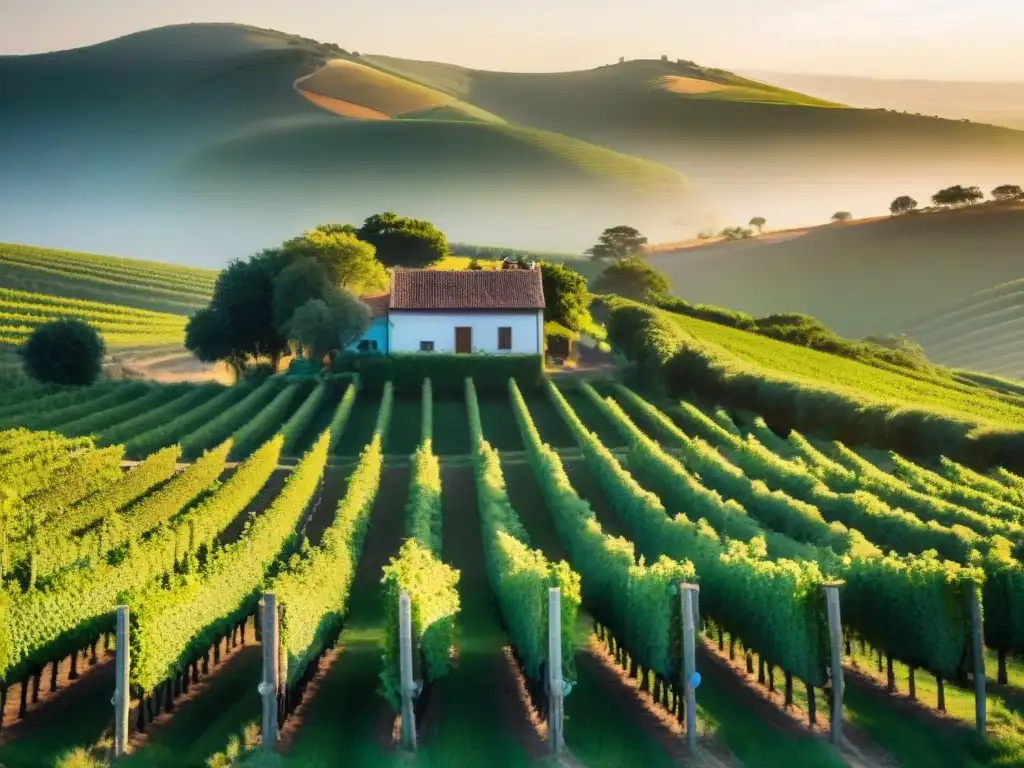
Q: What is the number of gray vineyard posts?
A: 7